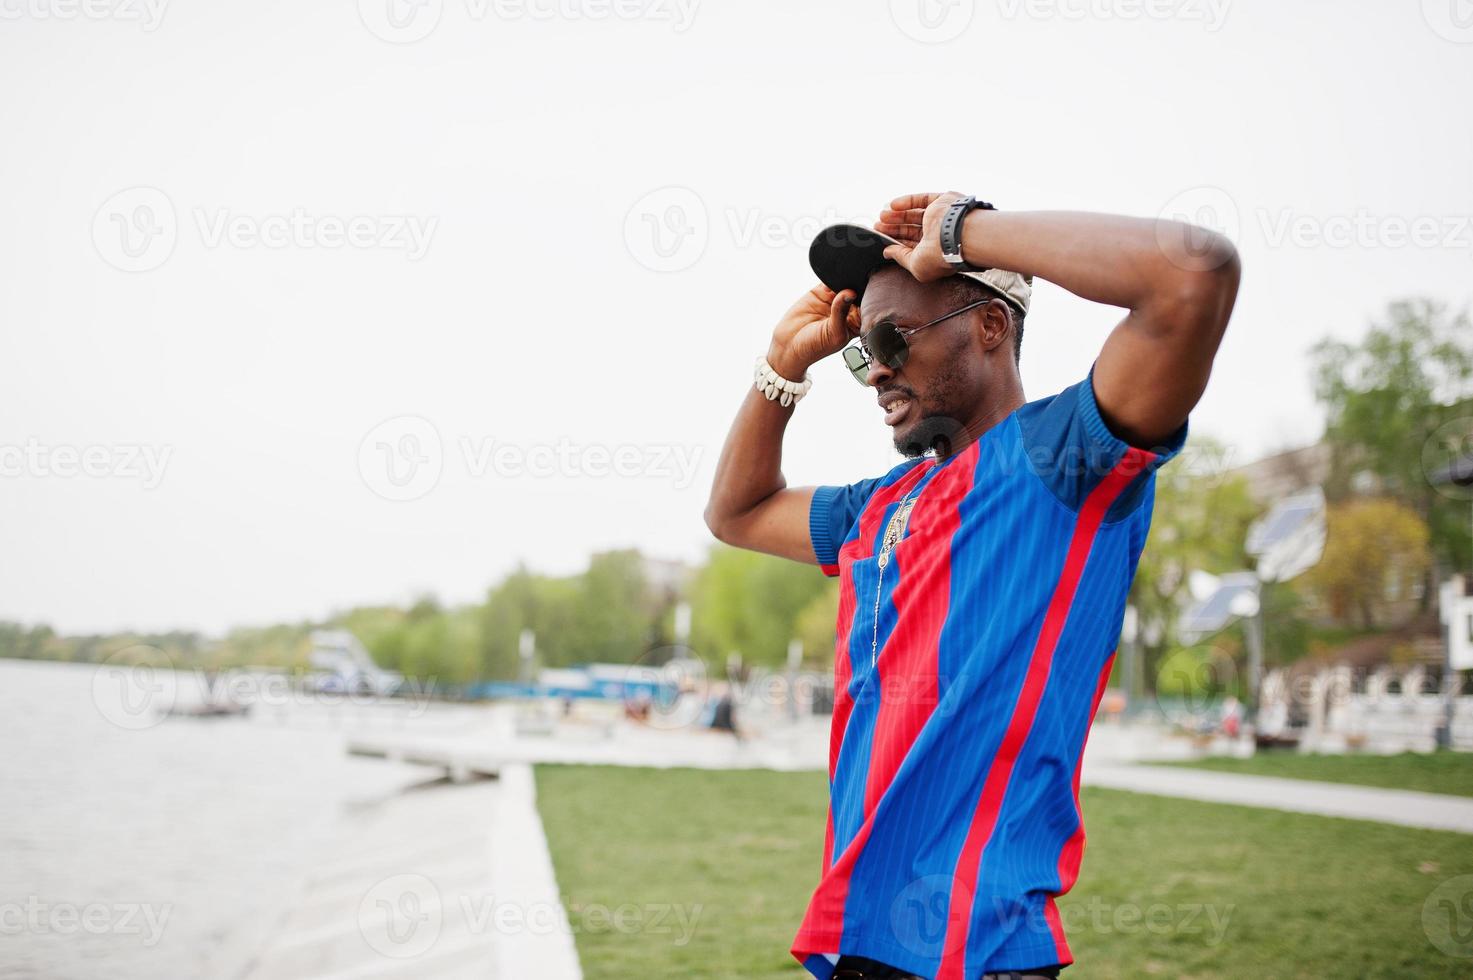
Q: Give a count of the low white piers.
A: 1